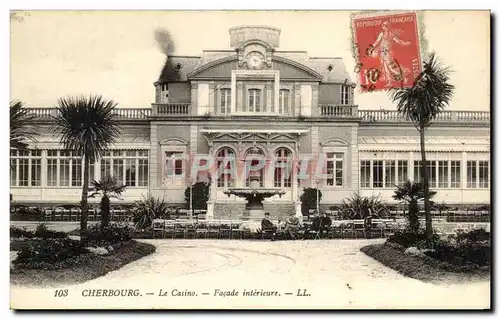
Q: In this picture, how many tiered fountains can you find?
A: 1